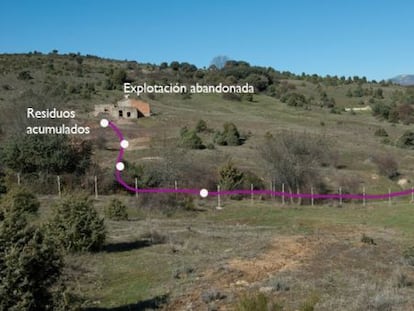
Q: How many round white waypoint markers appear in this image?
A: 4